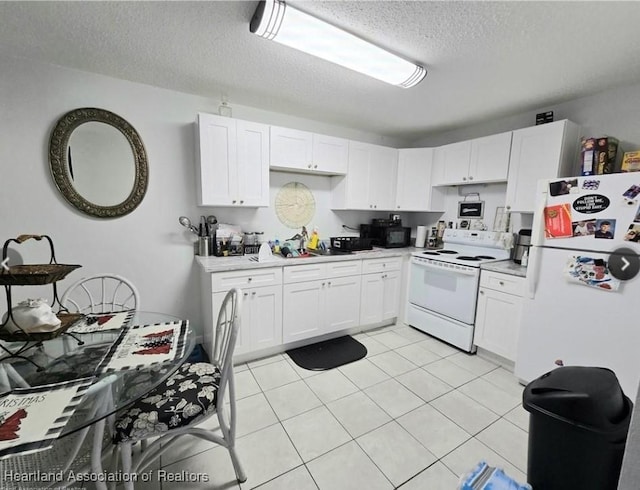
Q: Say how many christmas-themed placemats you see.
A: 3